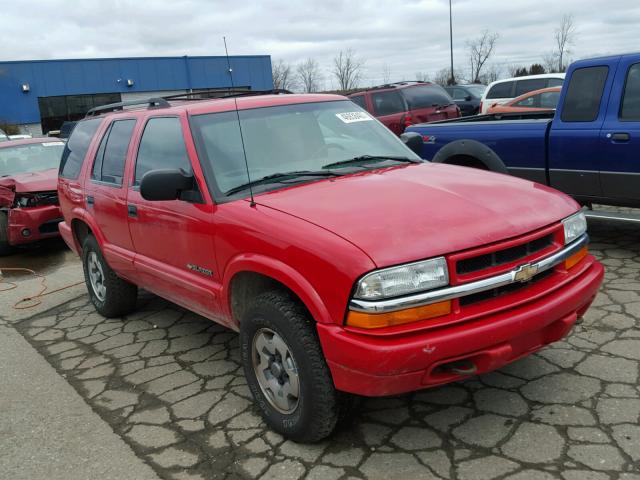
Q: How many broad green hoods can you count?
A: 0